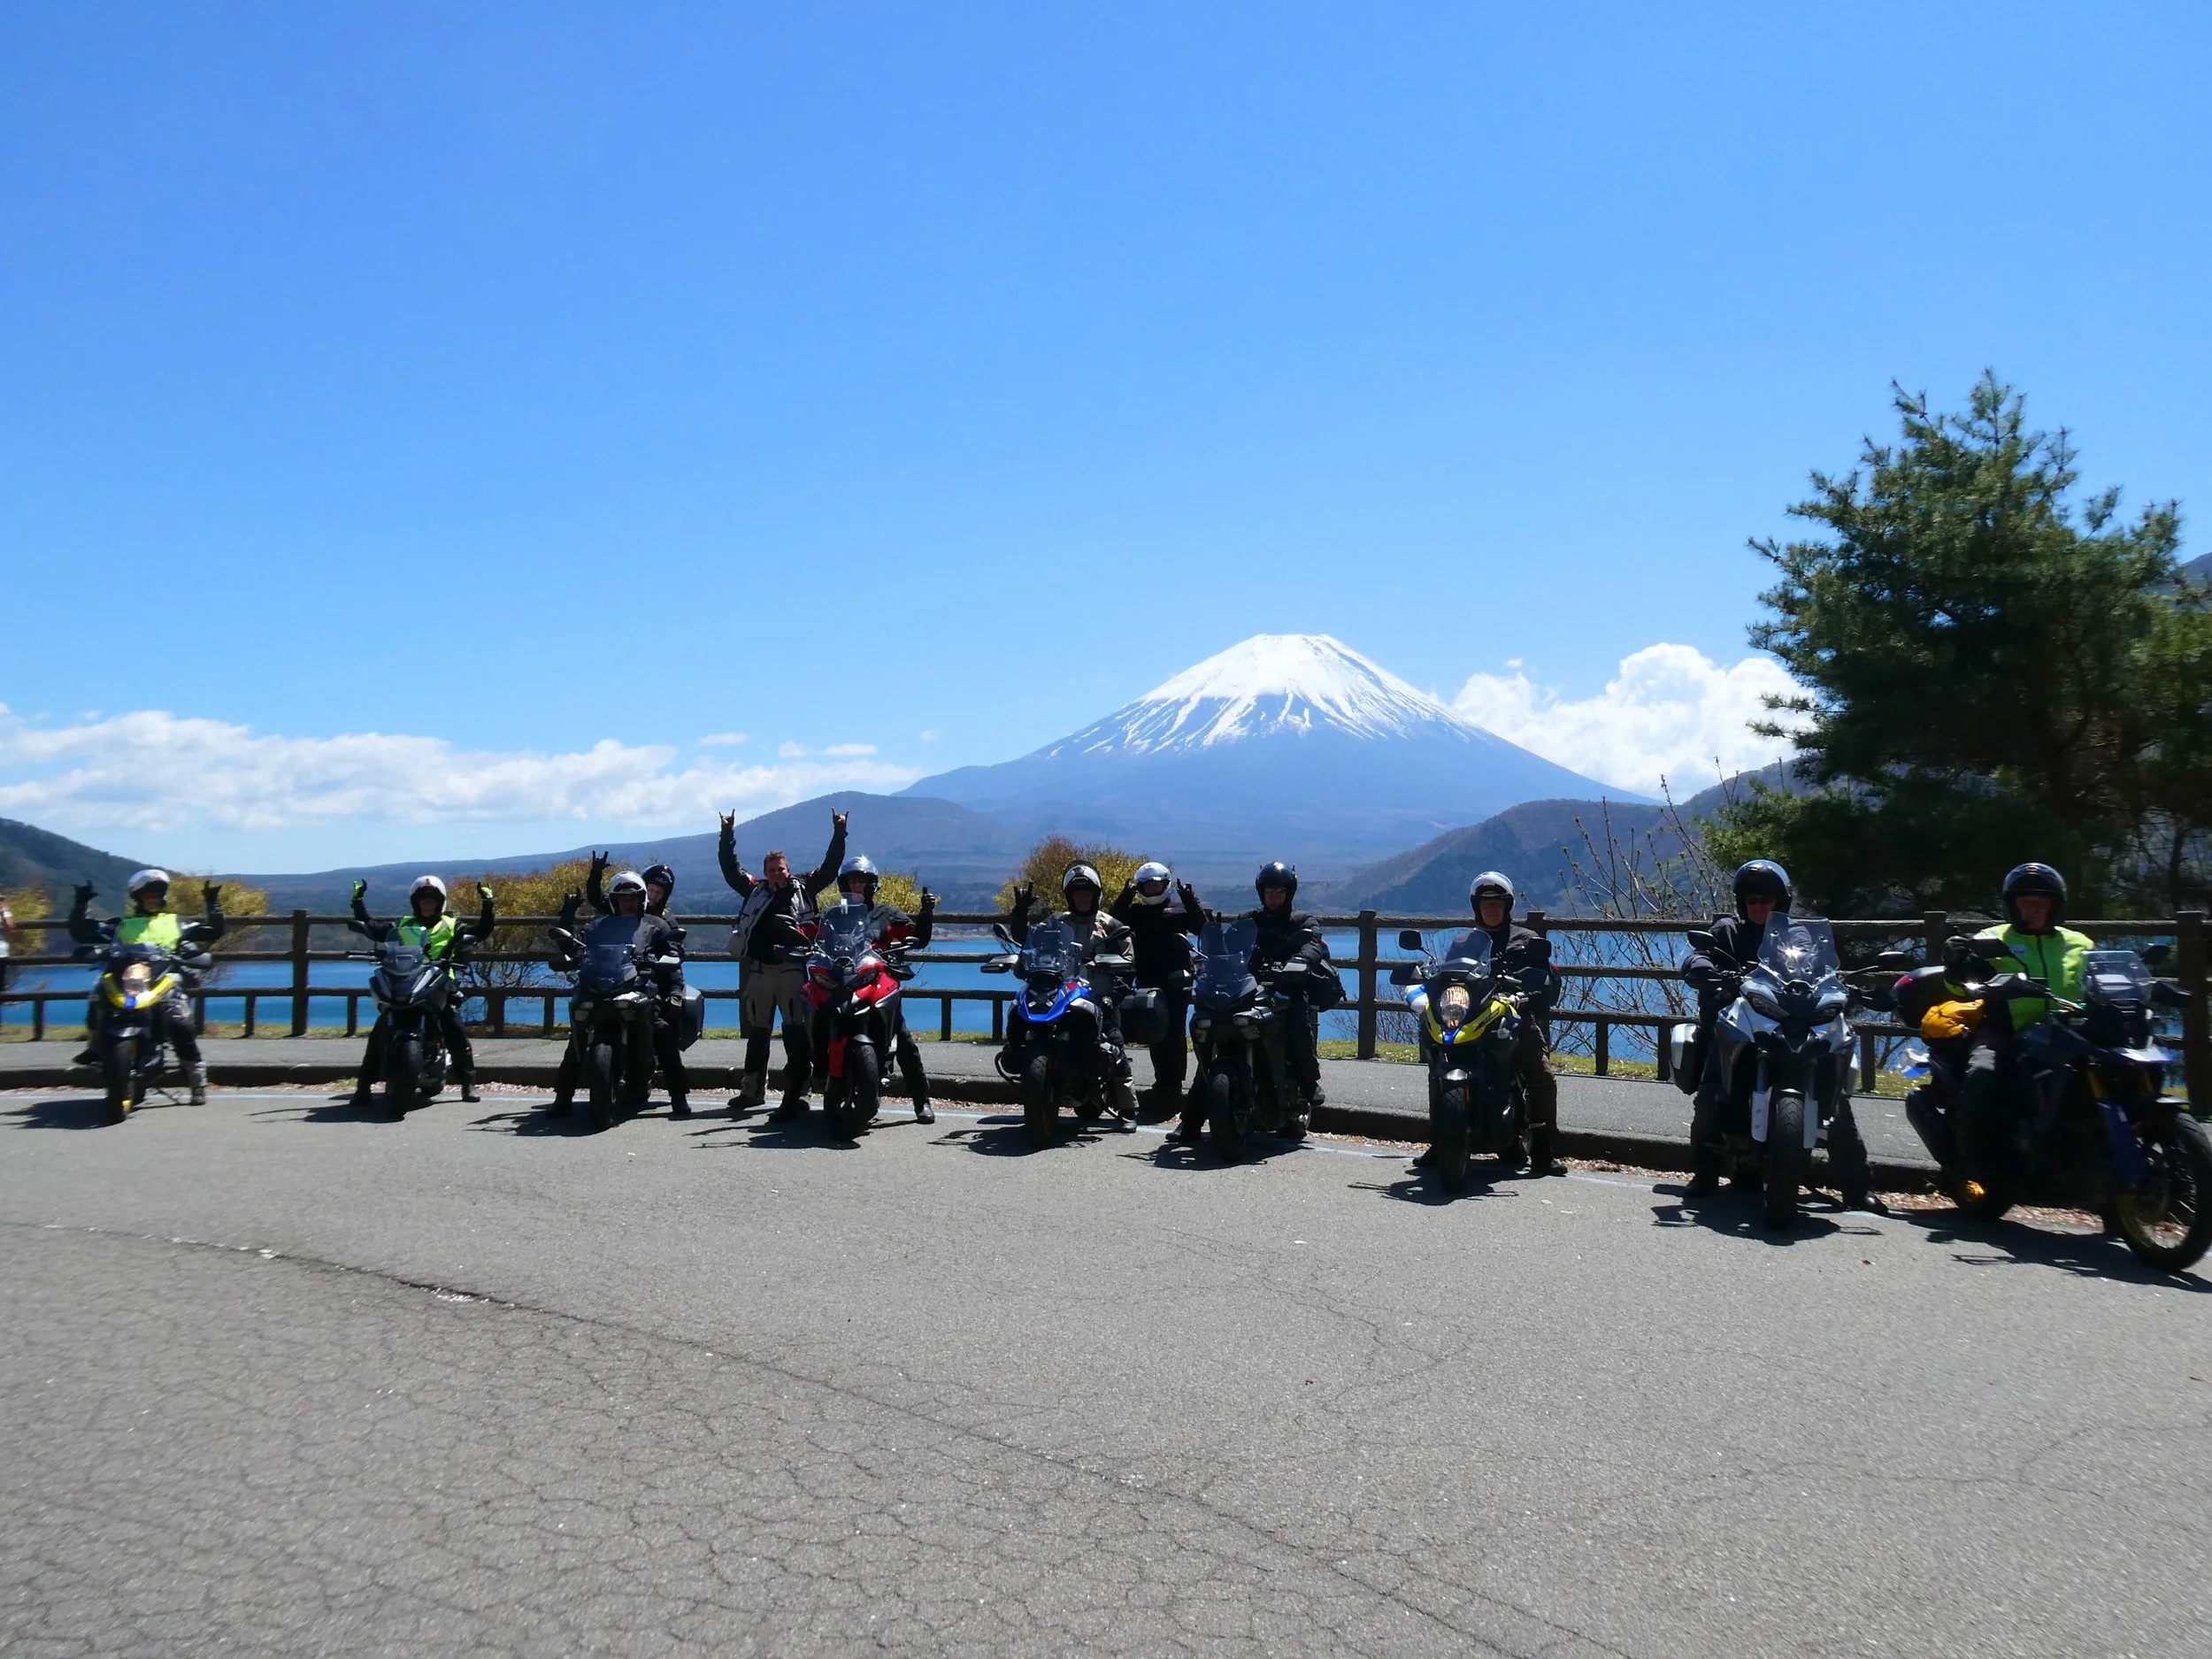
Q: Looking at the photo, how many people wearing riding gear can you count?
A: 12